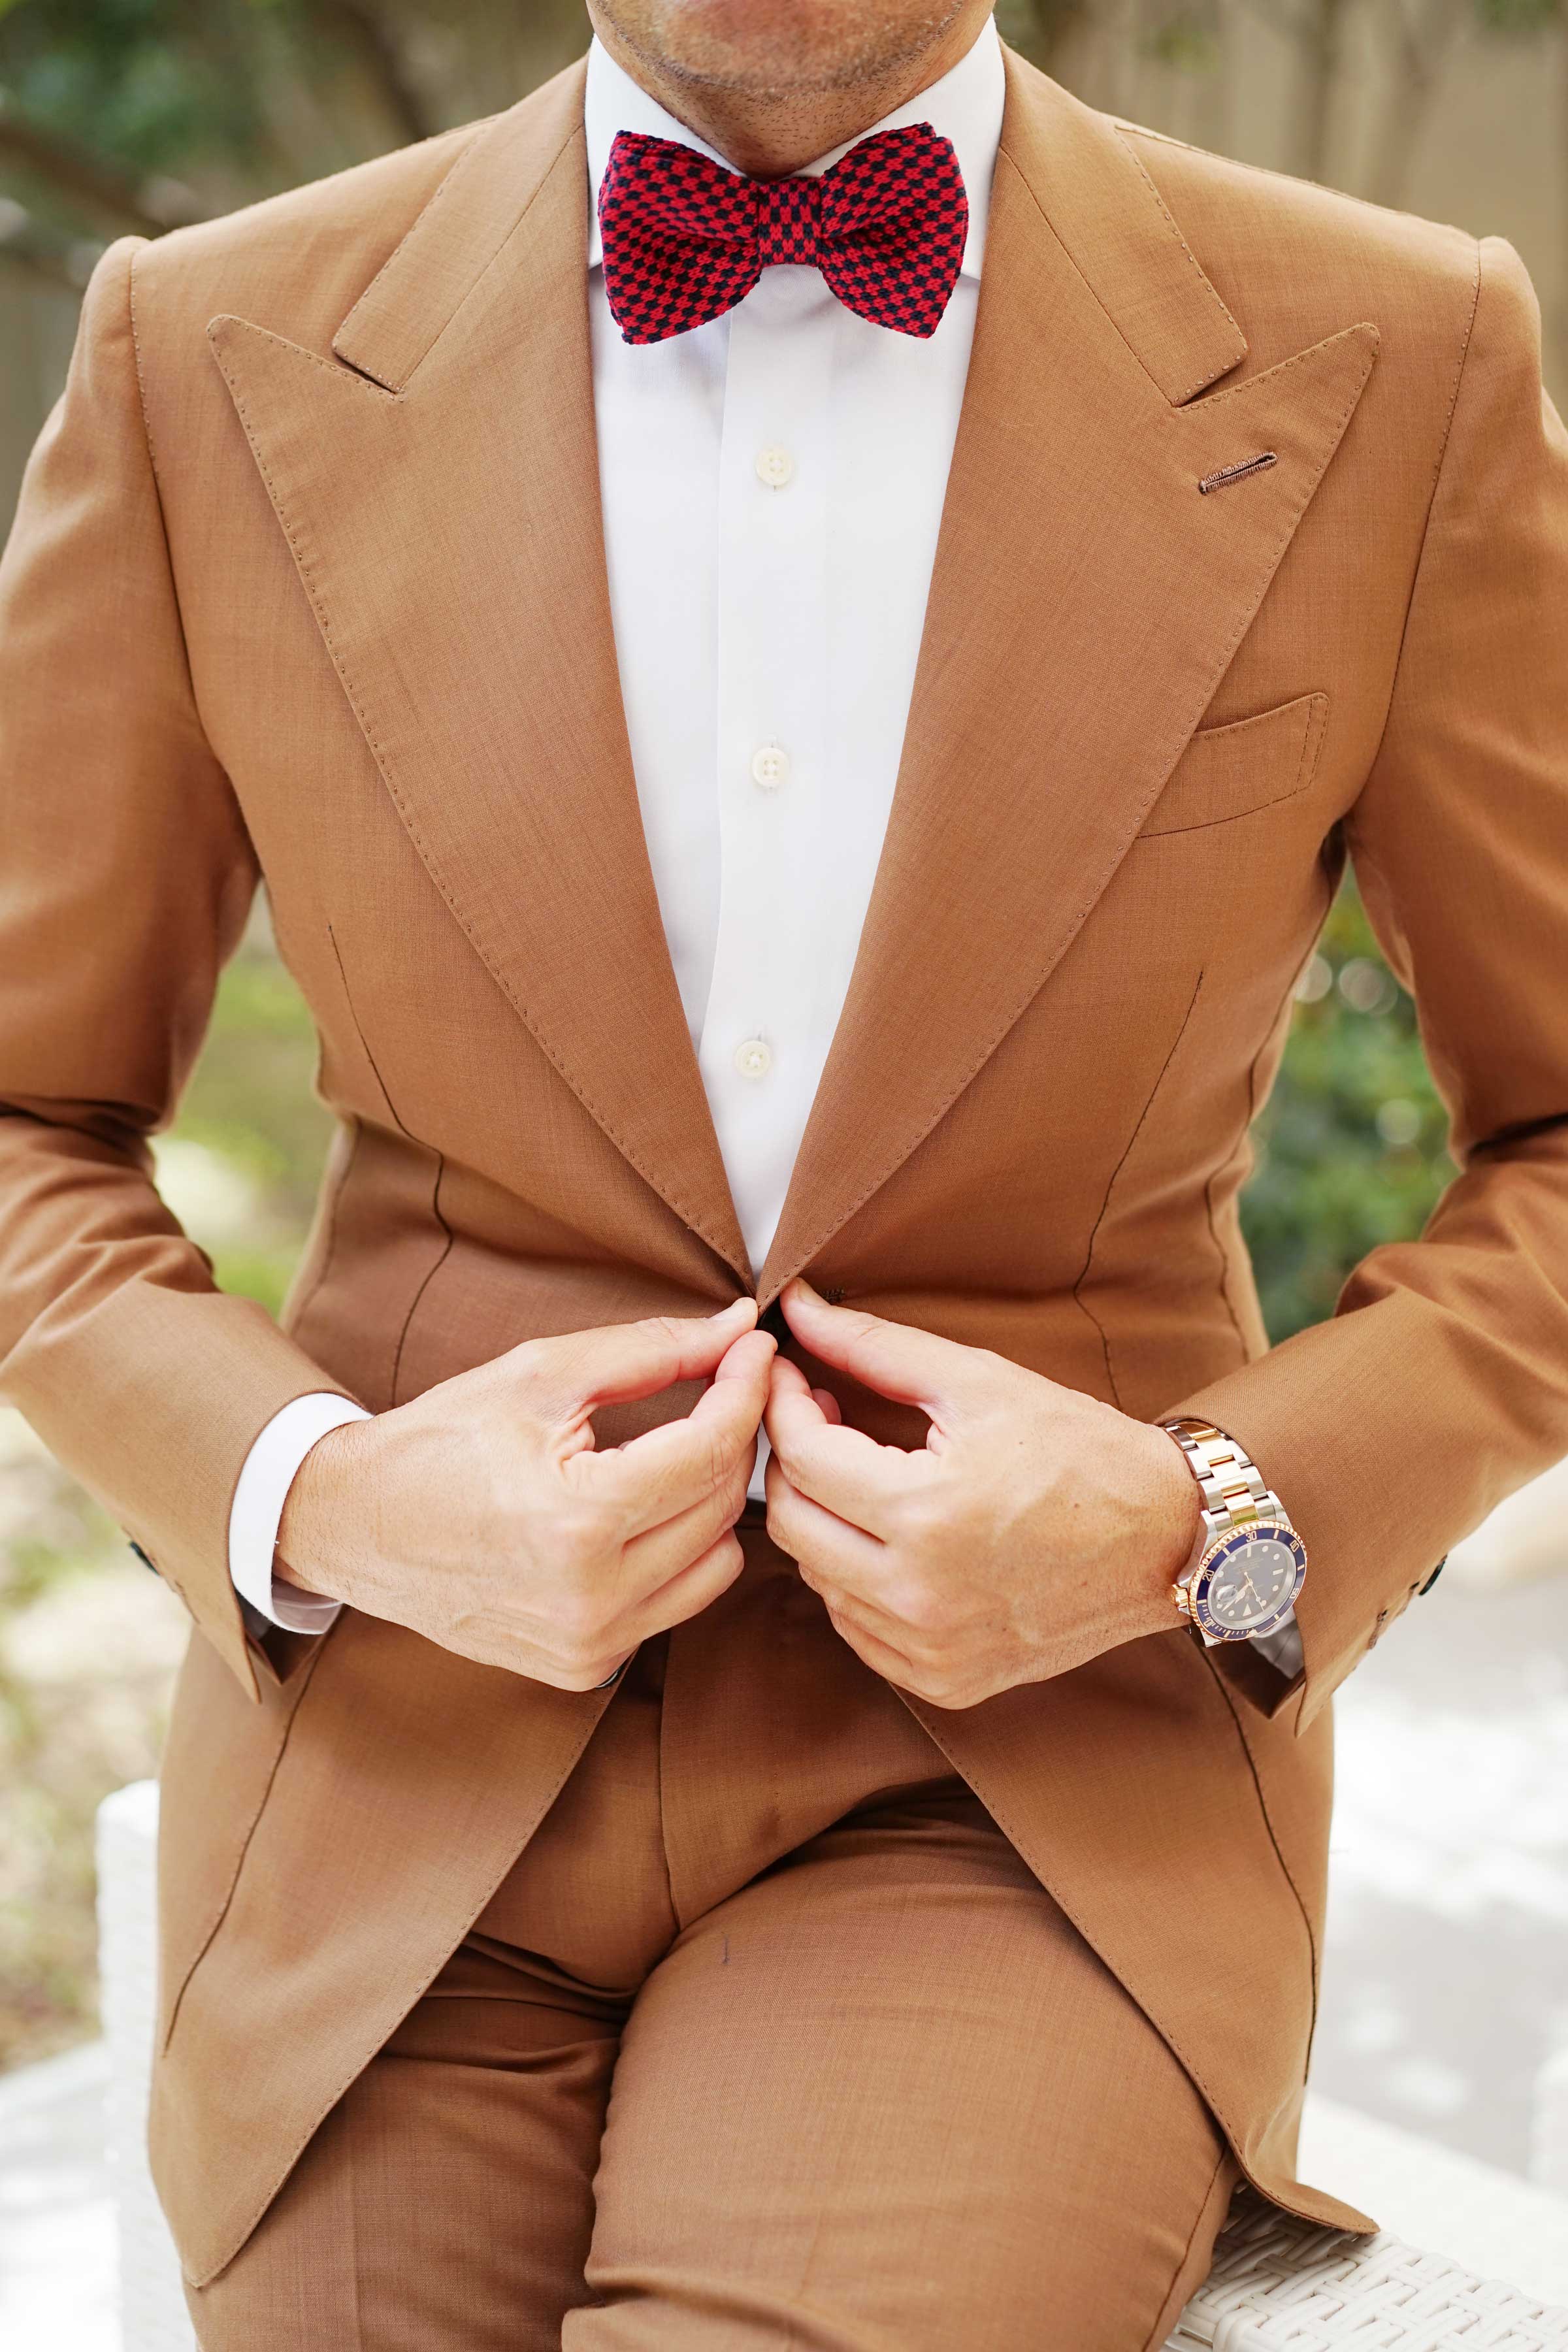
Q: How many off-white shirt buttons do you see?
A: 3